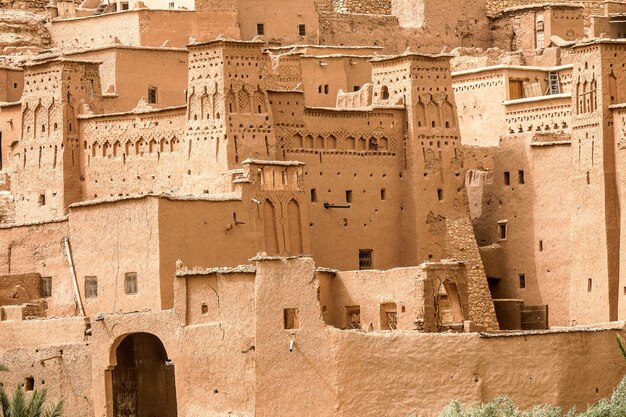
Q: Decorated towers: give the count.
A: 4